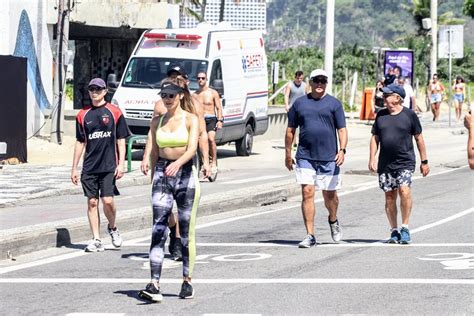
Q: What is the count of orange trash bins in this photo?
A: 1